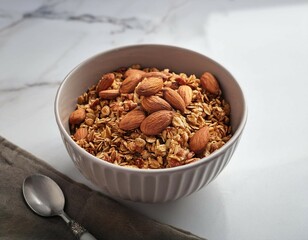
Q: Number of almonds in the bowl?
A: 15